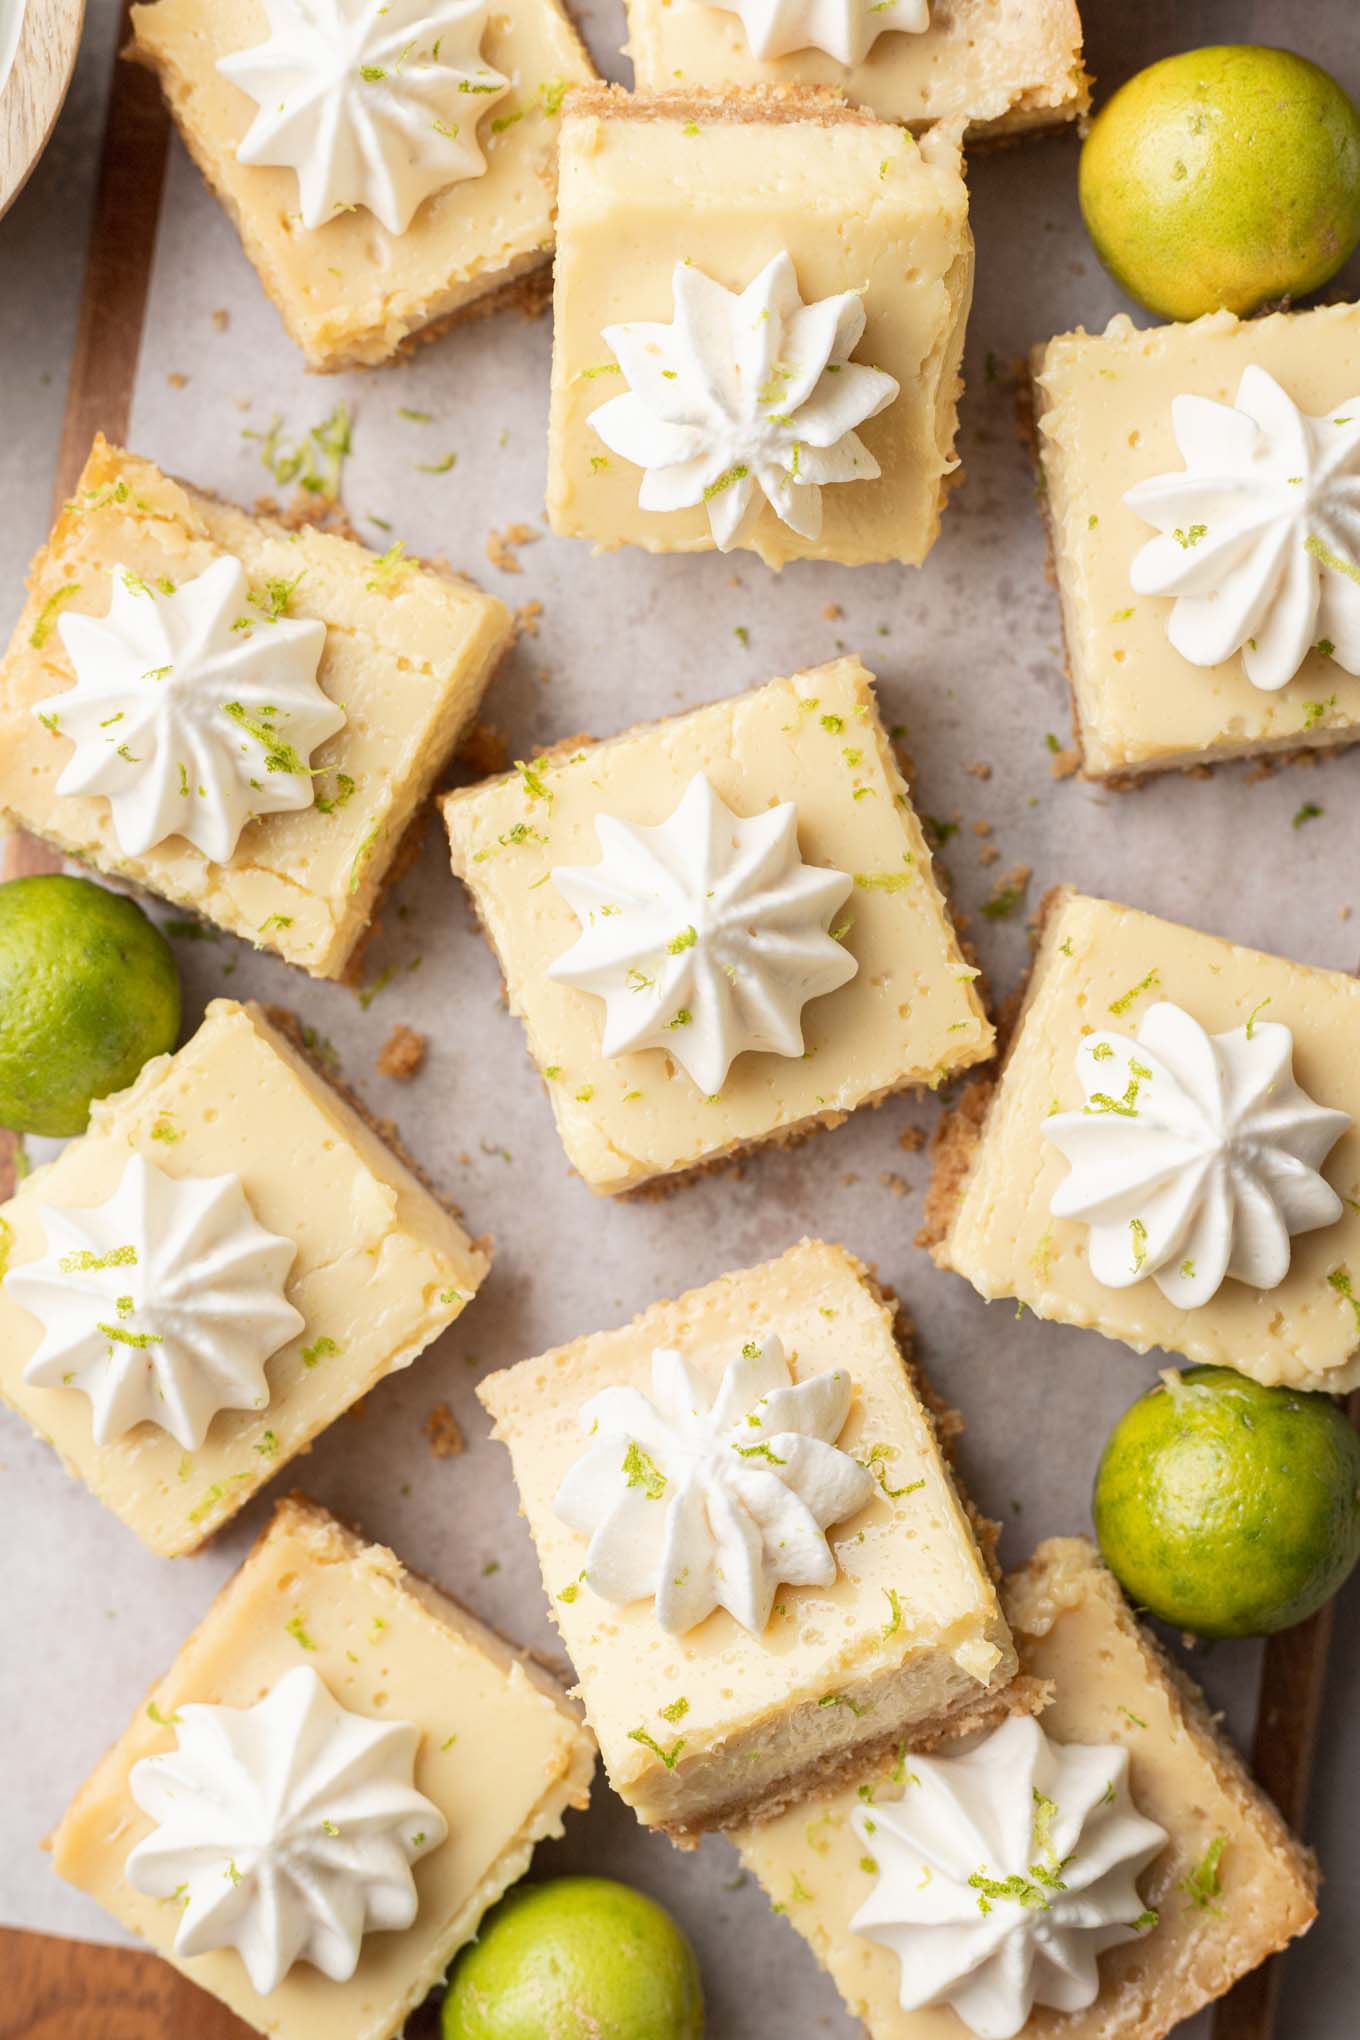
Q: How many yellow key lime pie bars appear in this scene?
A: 11